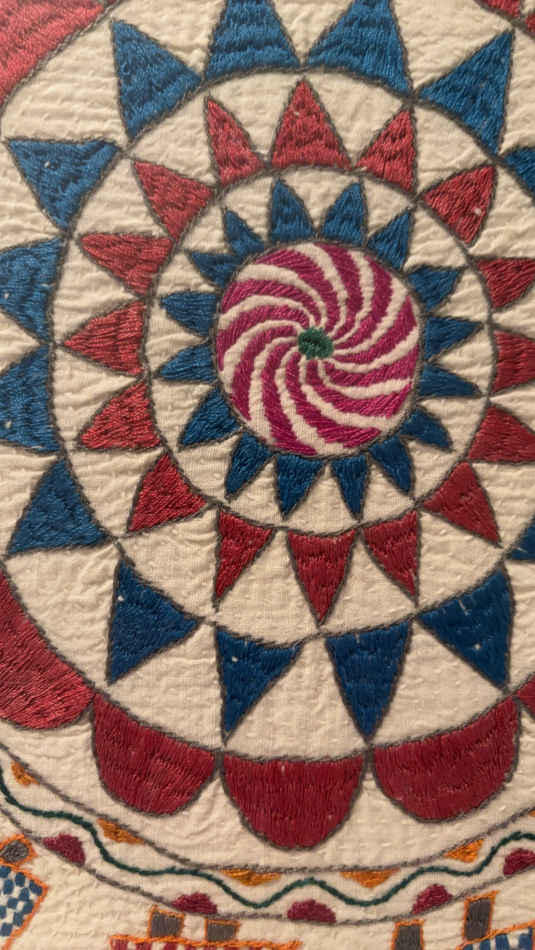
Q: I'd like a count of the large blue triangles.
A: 14